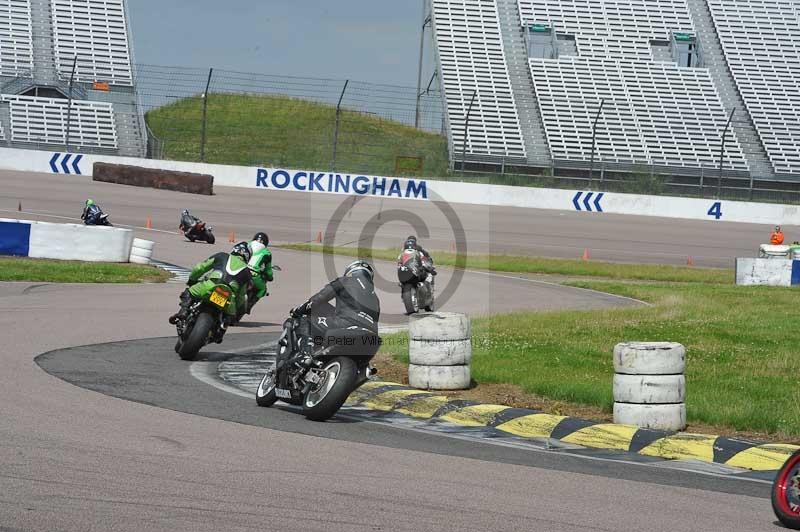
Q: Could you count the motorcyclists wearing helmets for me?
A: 6